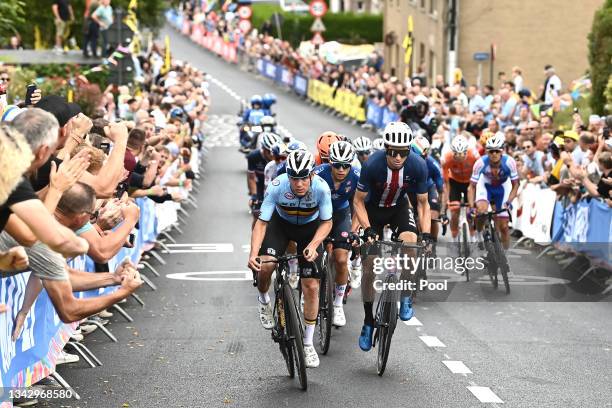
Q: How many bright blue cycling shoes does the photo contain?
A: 2